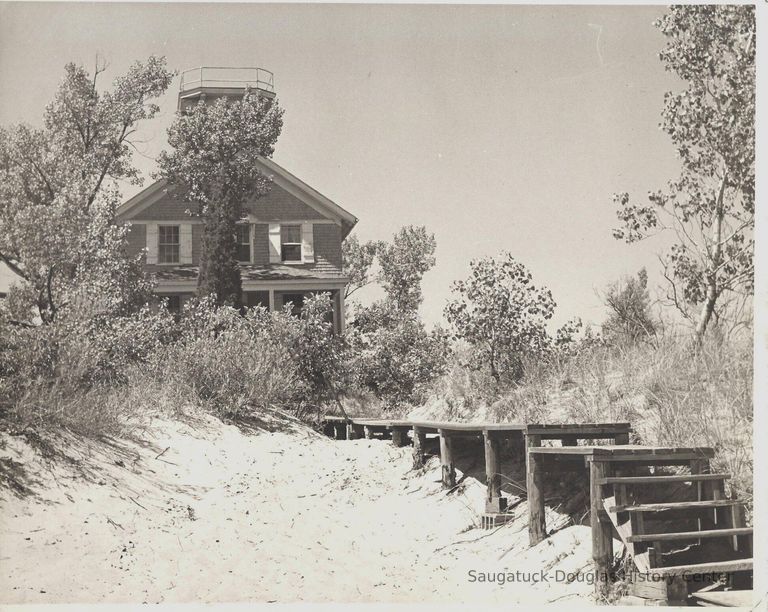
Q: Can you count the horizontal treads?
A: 4